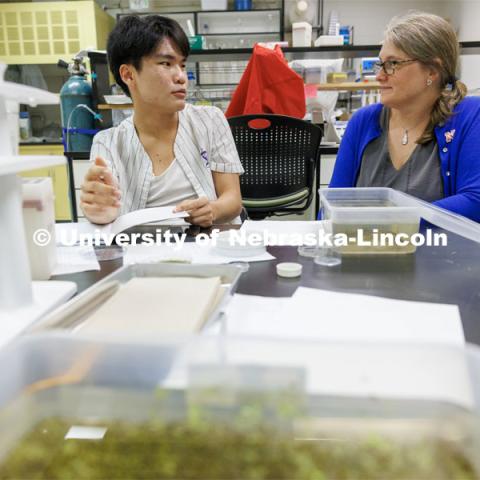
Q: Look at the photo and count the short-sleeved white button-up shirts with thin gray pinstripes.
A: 1